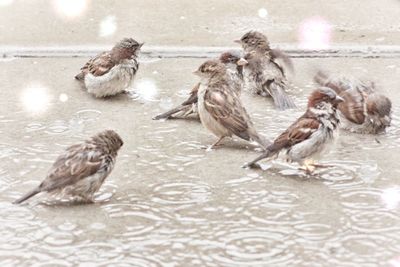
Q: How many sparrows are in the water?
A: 7